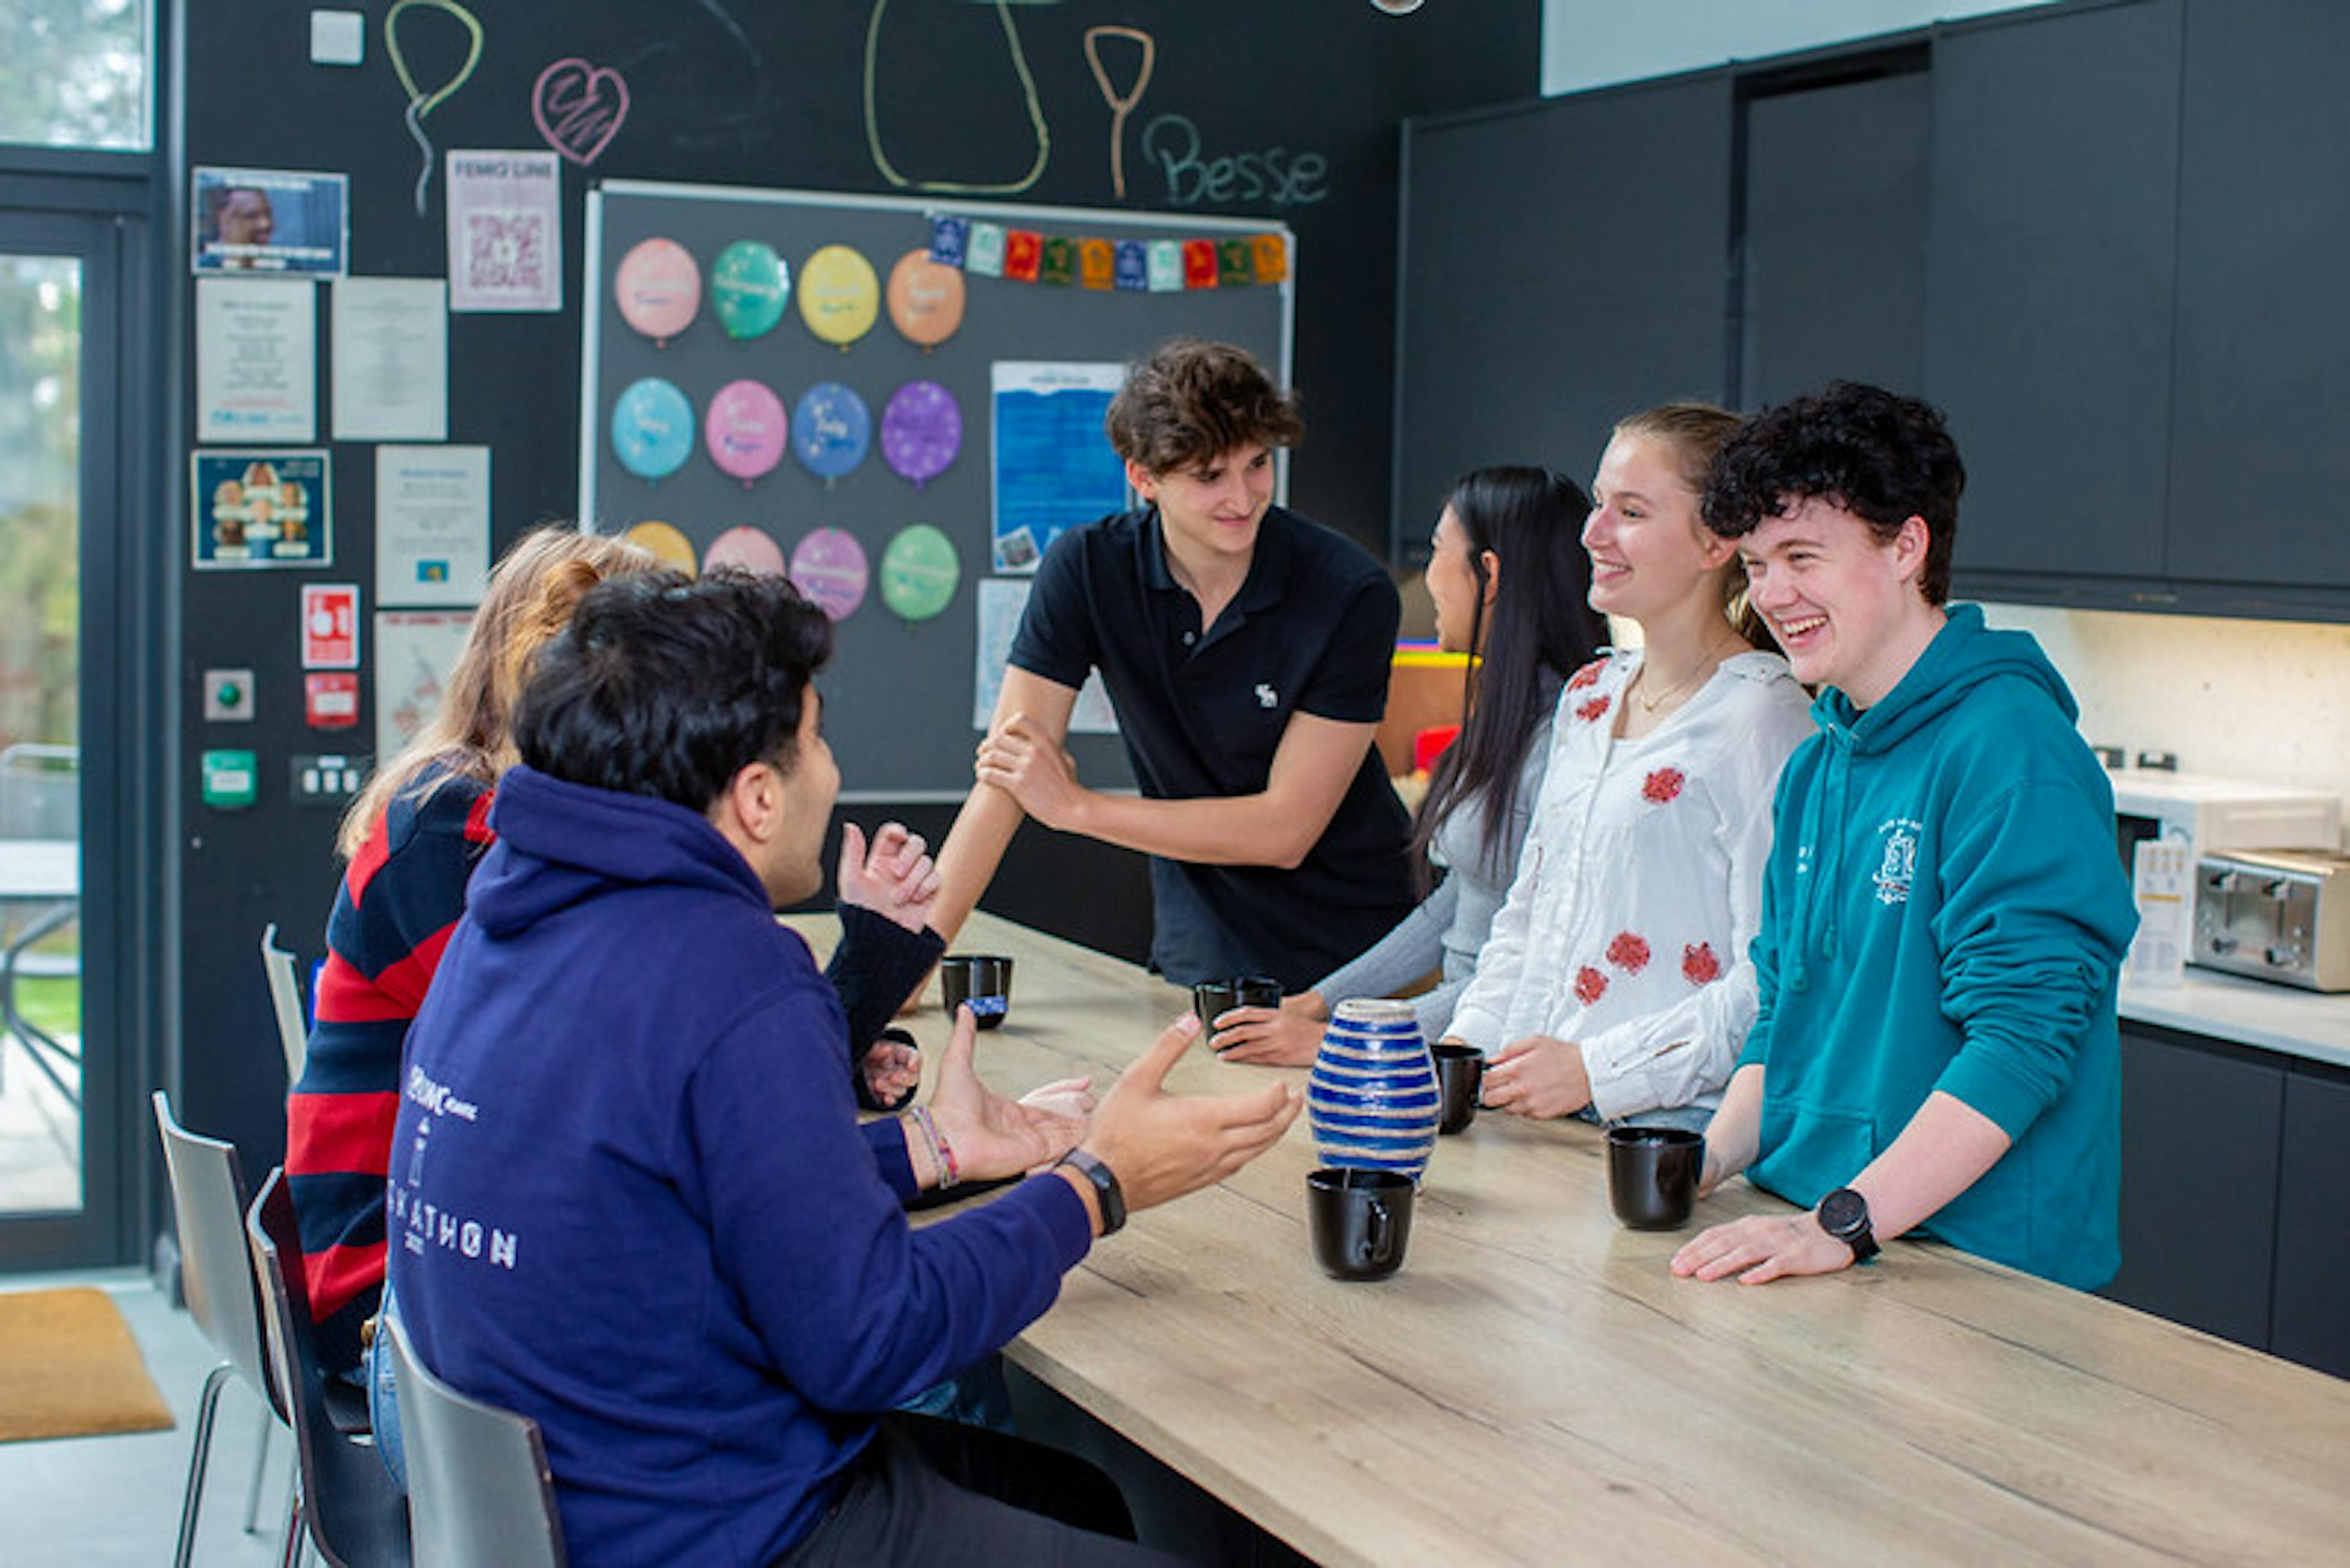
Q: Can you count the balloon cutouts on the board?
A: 12